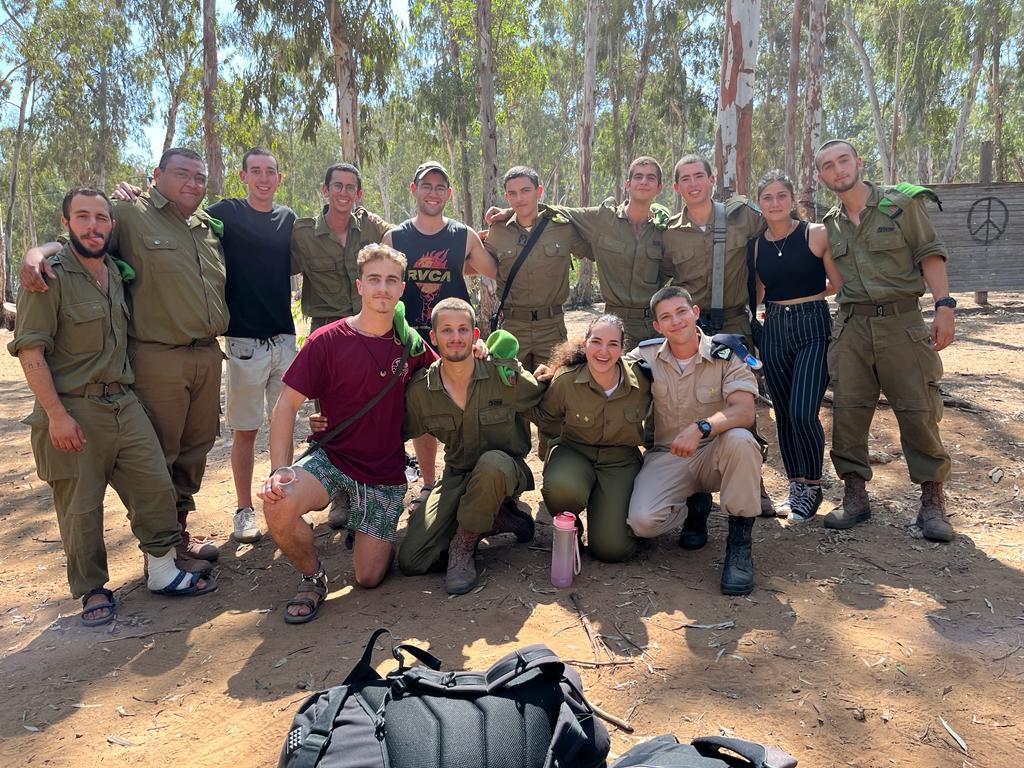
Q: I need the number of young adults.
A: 14